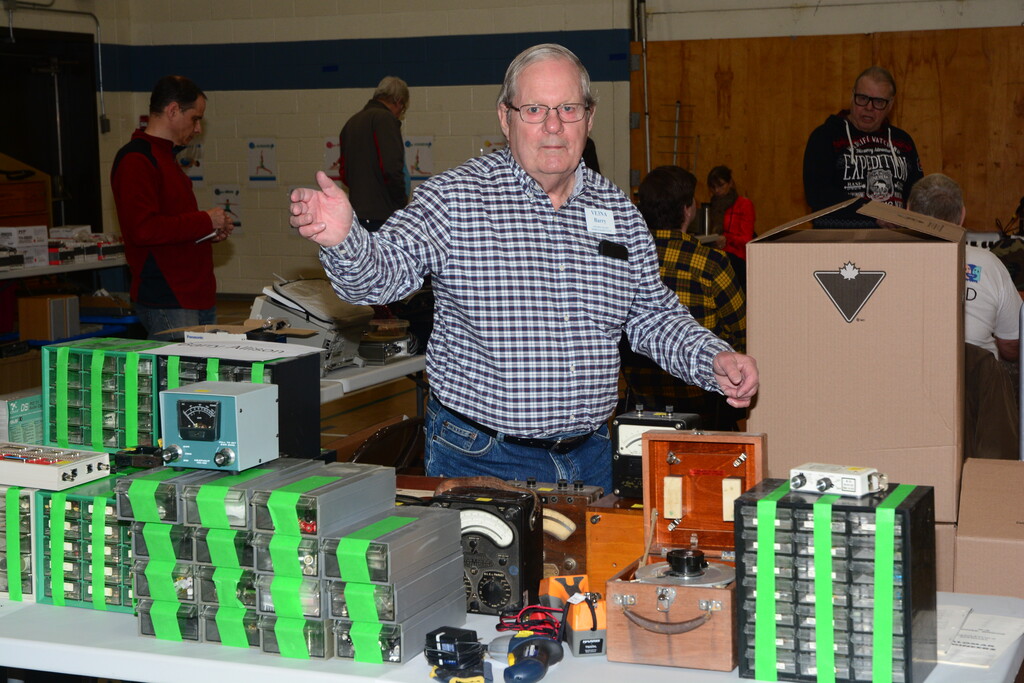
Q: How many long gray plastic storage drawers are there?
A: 15